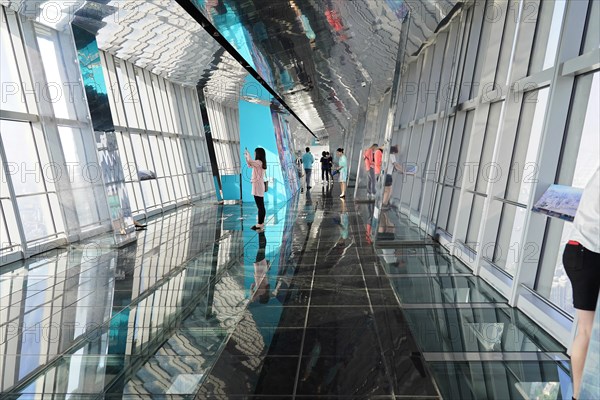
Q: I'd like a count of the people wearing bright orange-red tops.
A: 2